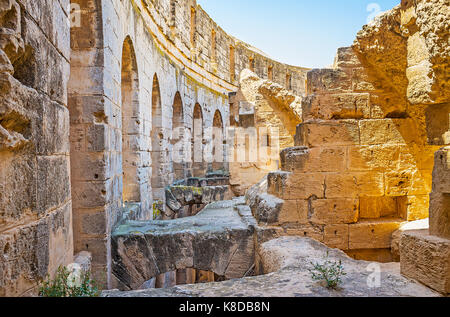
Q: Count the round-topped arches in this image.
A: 5